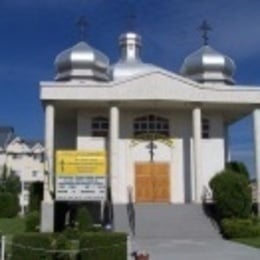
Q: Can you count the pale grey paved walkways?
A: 1